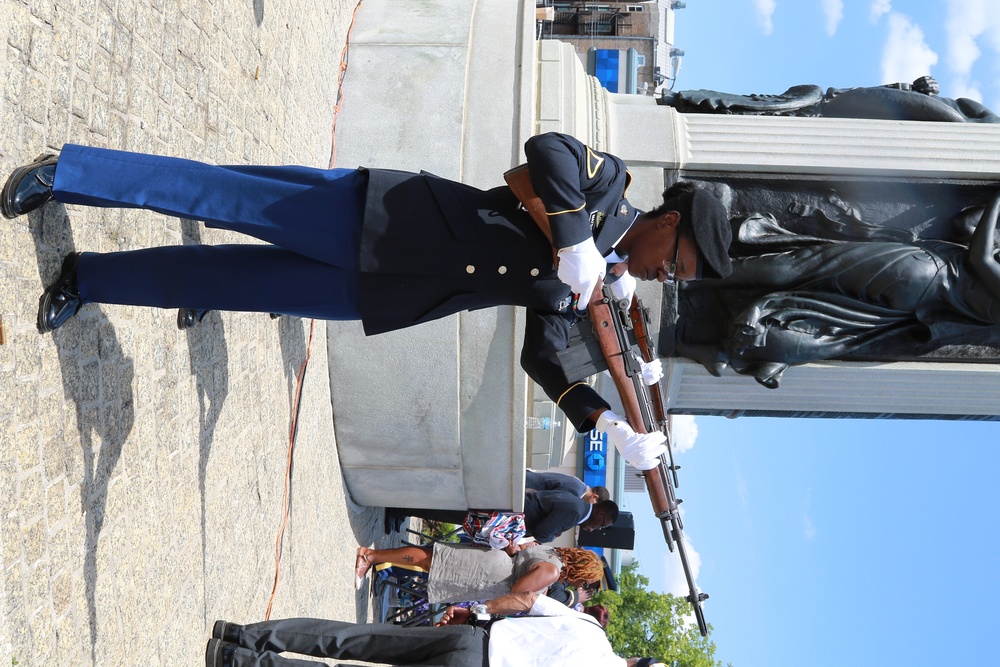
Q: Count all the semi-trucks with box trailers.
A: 0